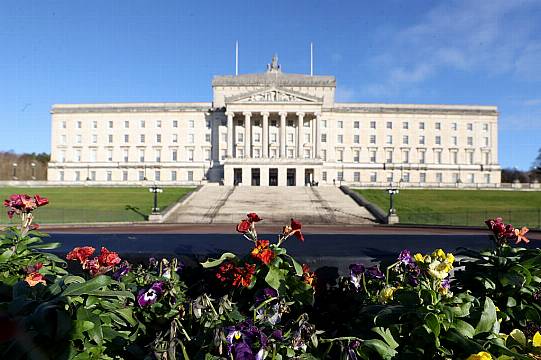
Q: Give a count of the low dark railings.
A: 2